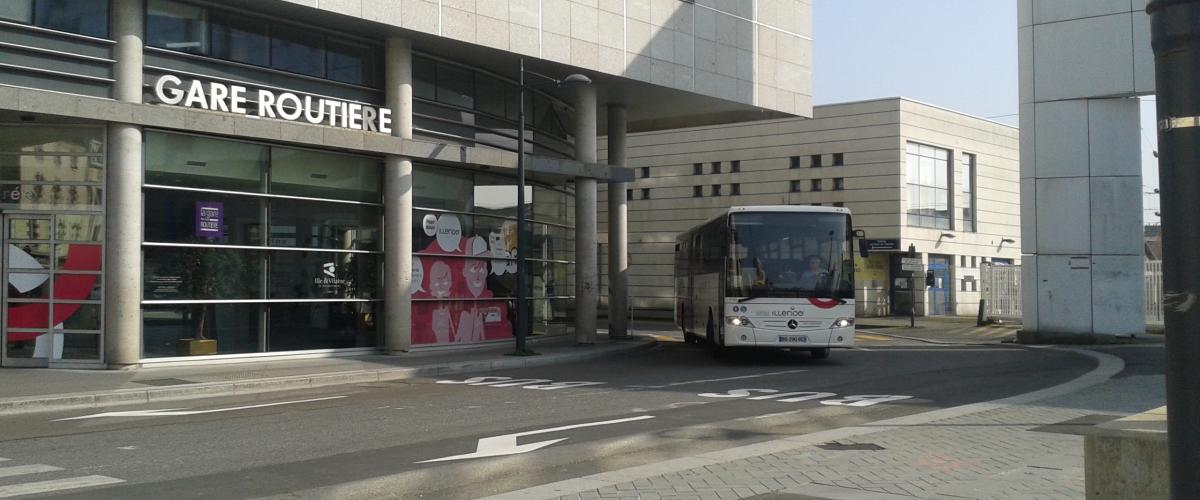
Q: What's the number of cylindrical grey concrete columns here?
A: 4